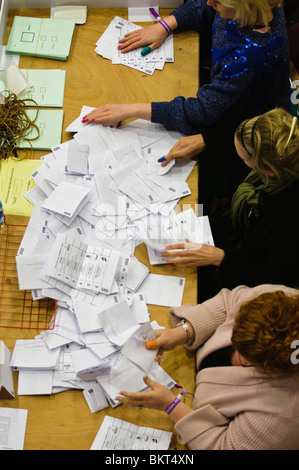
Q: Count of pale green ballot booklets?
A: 3